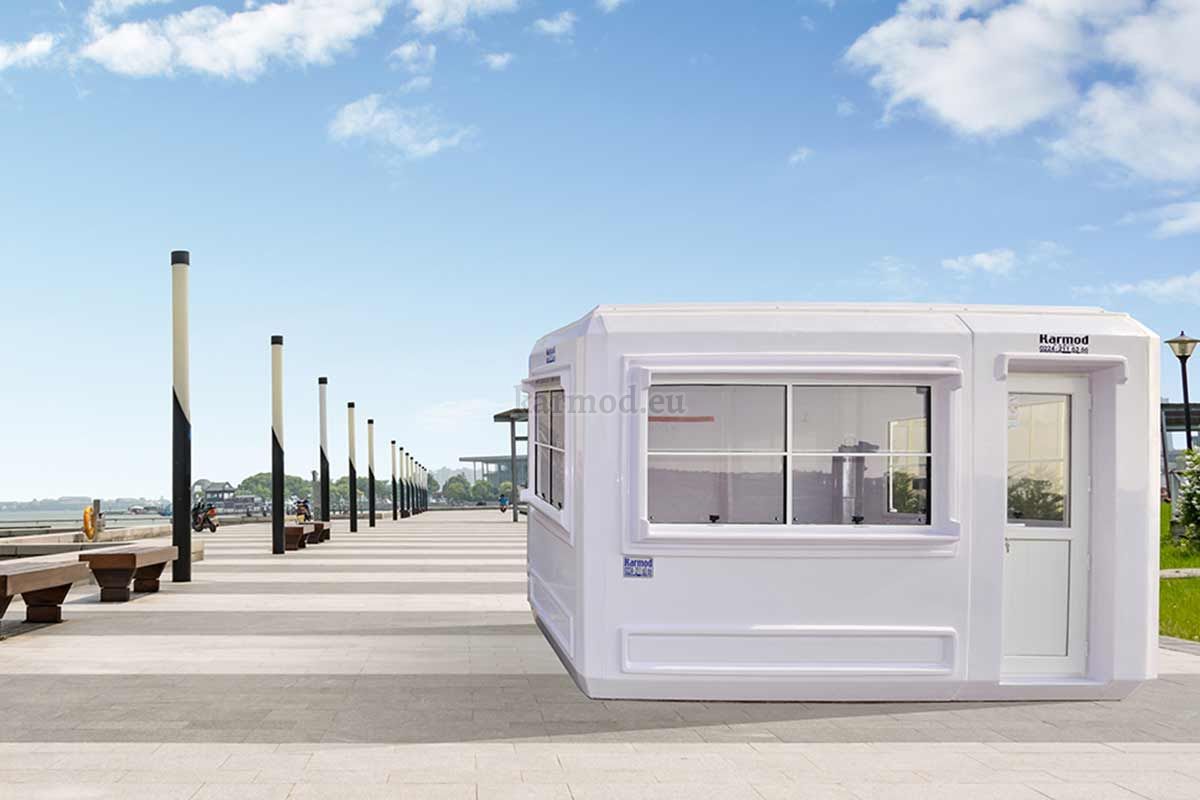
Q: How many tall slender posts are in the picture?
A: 13